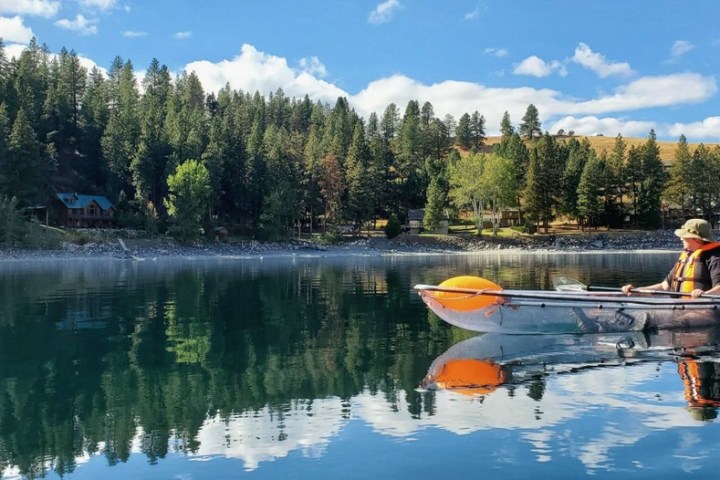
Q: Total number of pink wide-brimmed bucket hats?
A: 0